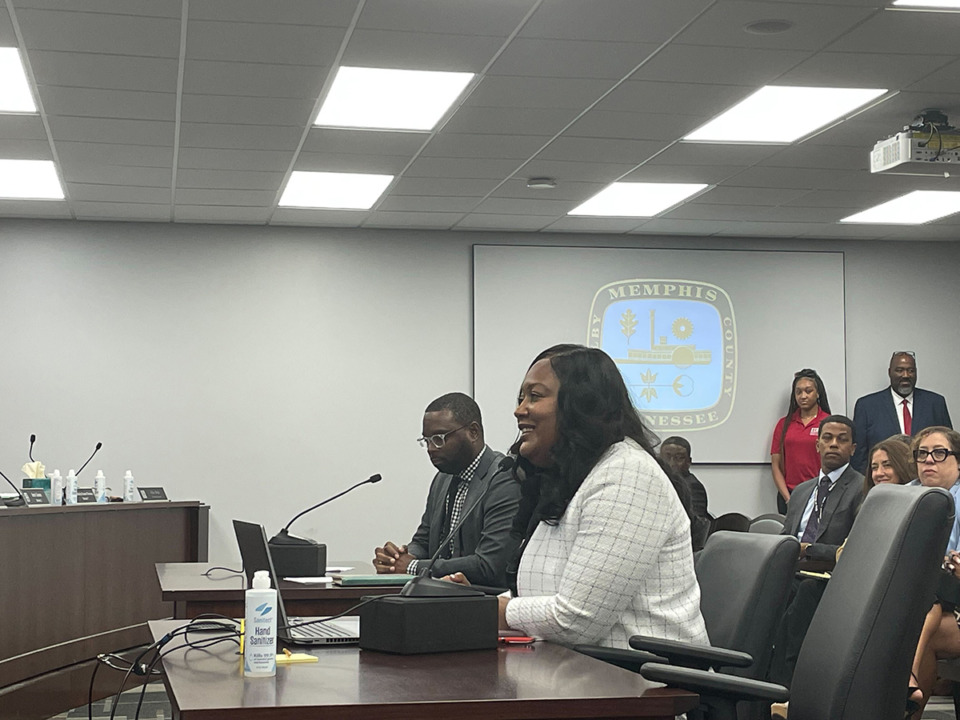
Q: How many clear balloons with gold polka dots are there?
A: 0